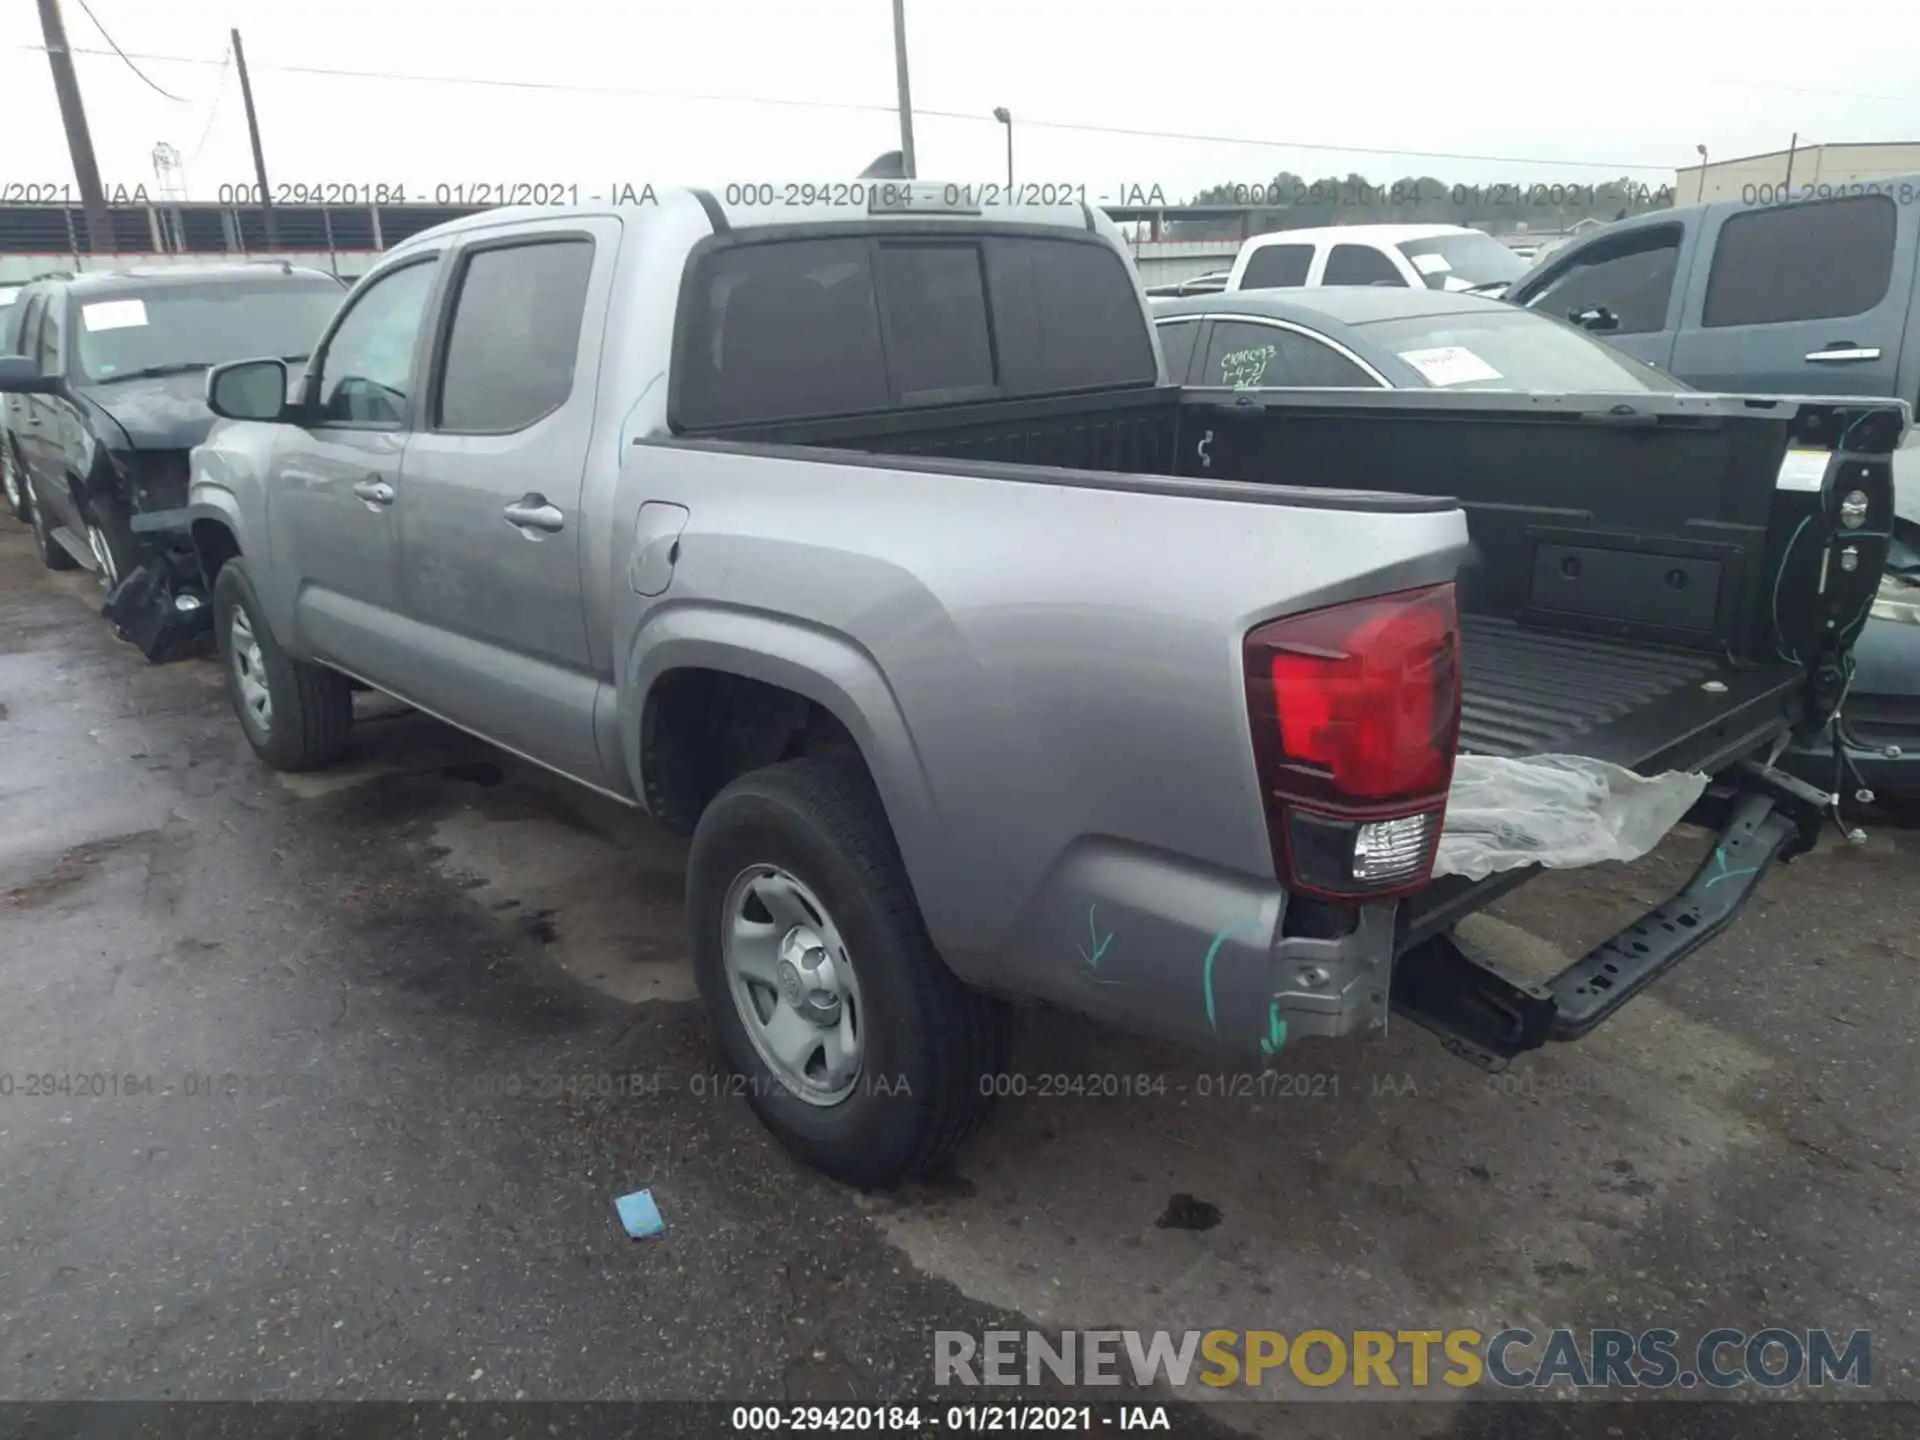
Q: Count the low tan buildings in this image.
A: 1